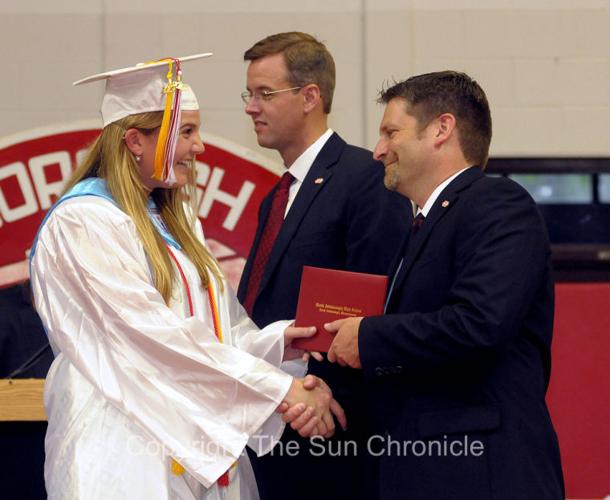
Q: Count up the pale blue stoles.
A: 1